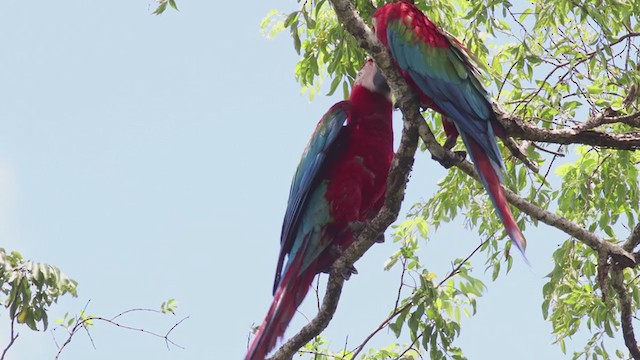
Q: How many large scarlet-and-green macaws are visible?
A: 2